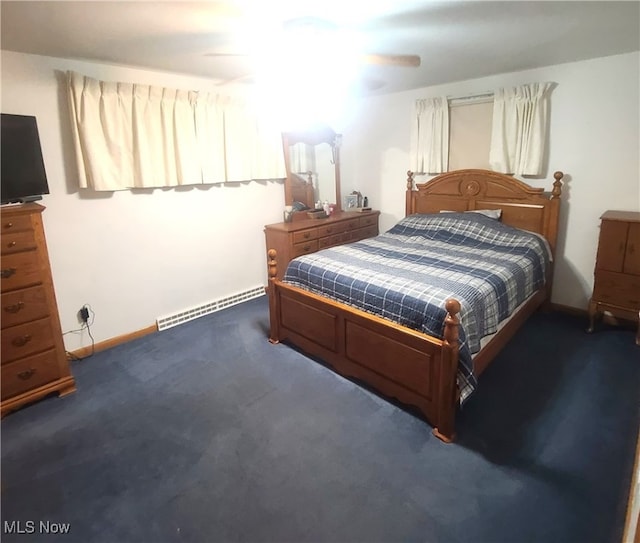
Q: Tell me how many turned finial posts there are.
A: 4